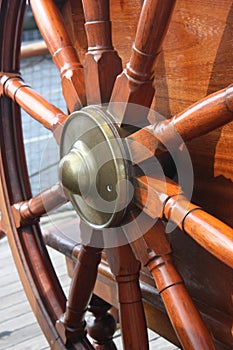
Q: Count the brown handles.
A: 10